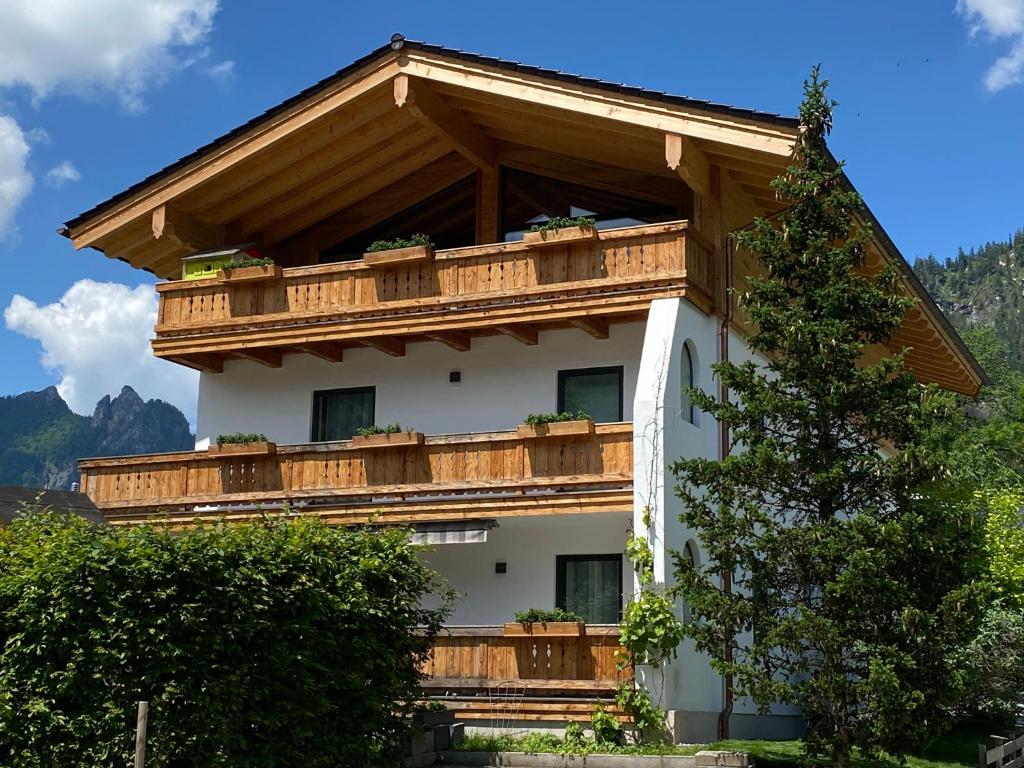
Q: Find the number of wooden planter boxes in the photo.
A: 7